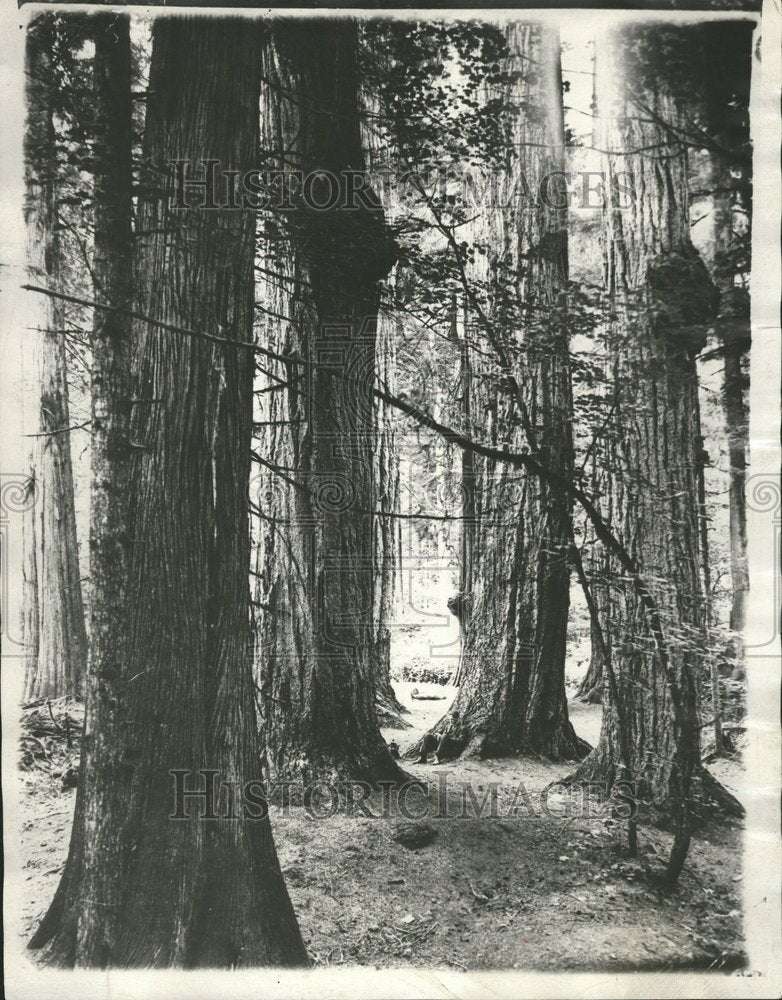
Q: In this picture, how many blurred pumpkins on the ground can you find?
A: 0